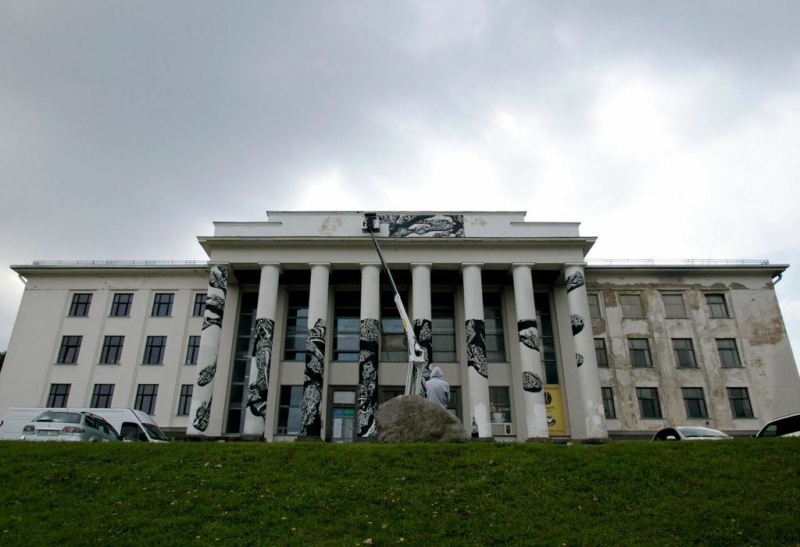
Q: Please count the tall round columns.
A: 8